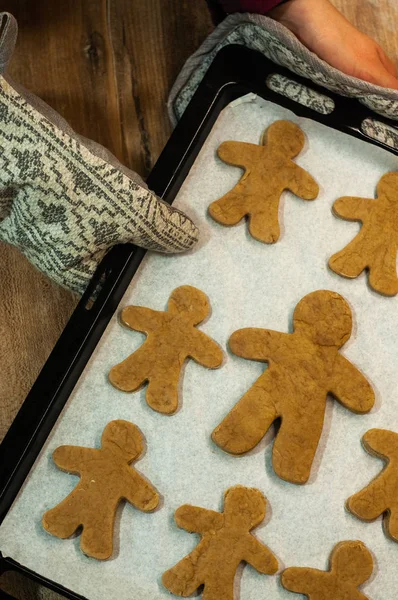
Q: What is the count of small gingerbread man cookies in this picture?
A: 7